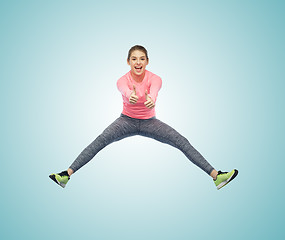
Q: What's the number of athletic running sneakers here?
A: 2